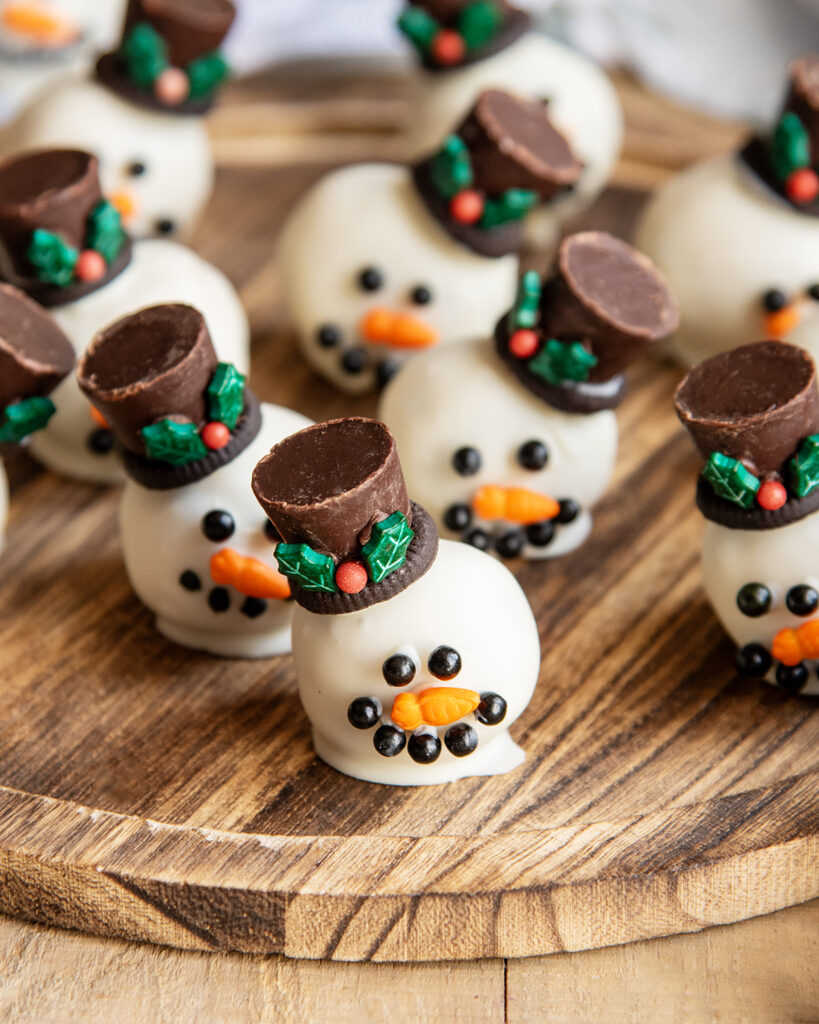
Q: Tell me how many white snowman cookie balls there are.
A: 11